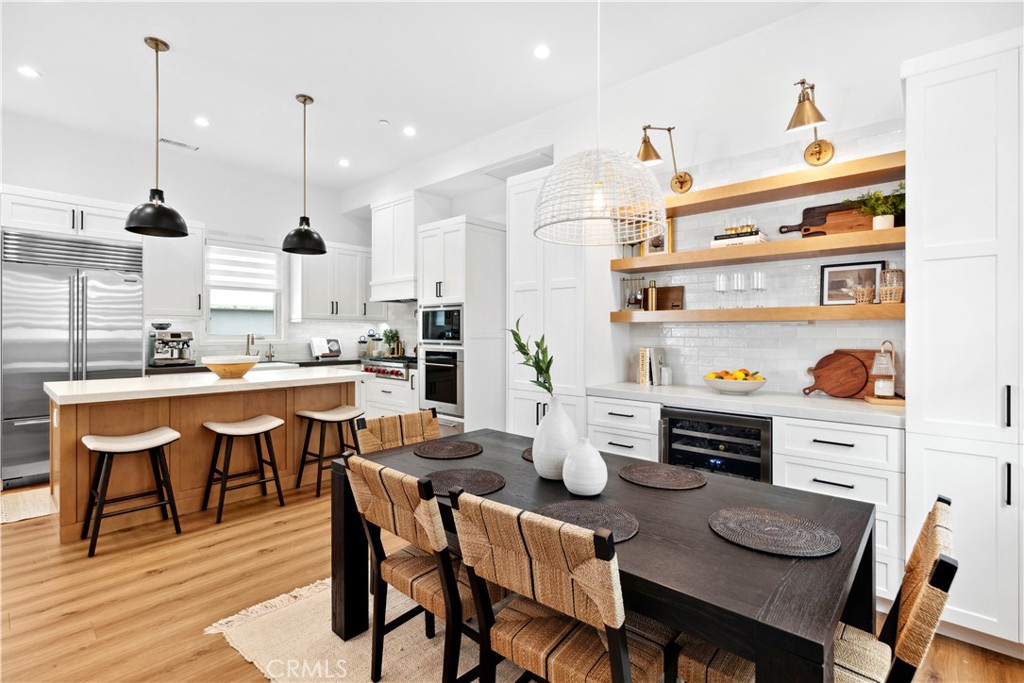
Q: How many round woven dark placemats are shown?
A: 6